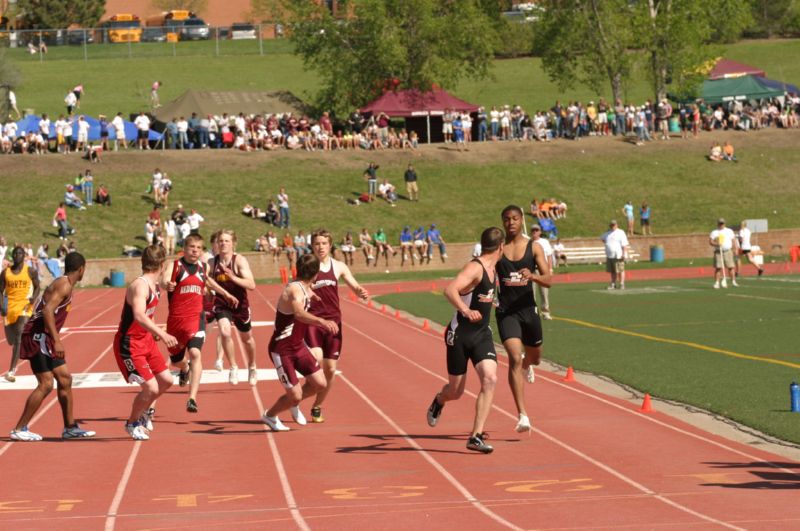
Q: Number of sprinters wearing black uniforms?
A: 2